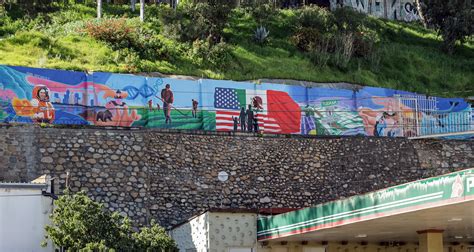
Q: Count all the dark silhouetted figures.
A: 4